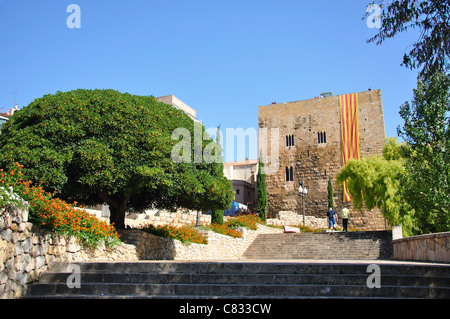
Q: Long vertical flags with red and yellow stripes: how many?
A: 1